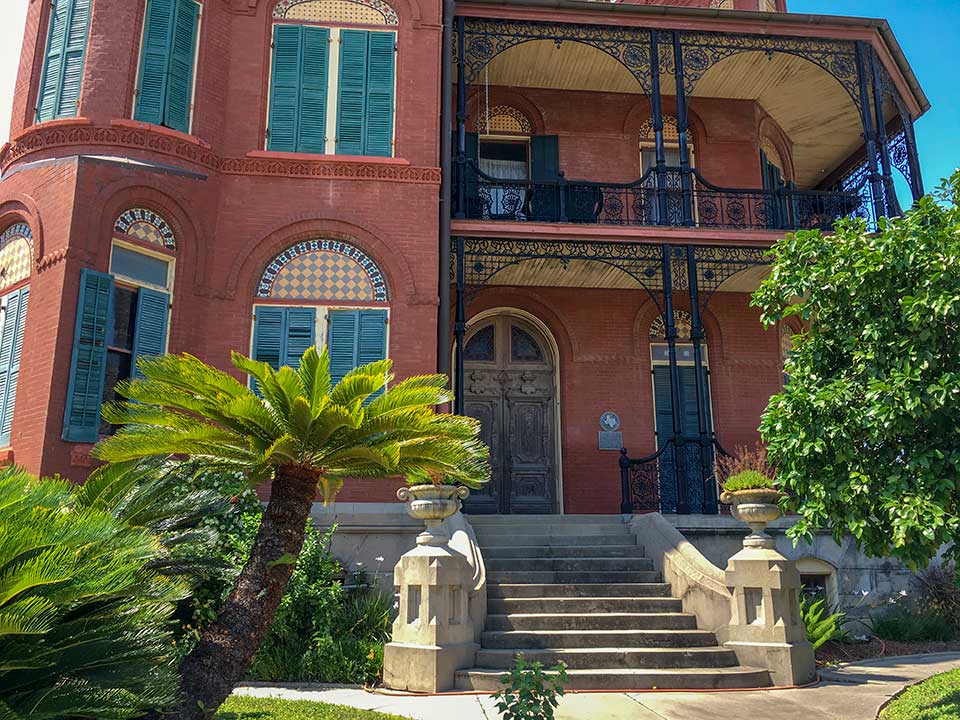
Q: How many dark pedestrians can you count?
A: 0